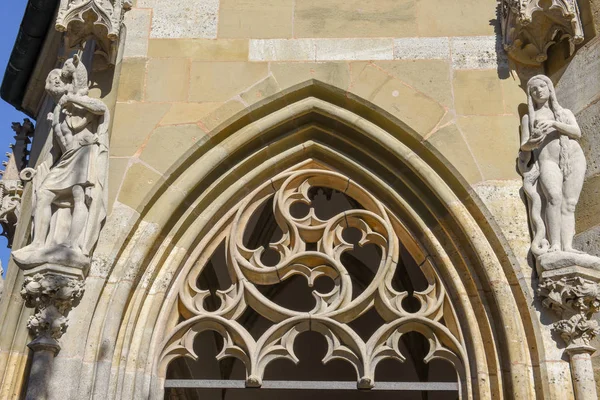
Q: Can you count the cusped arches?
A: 3